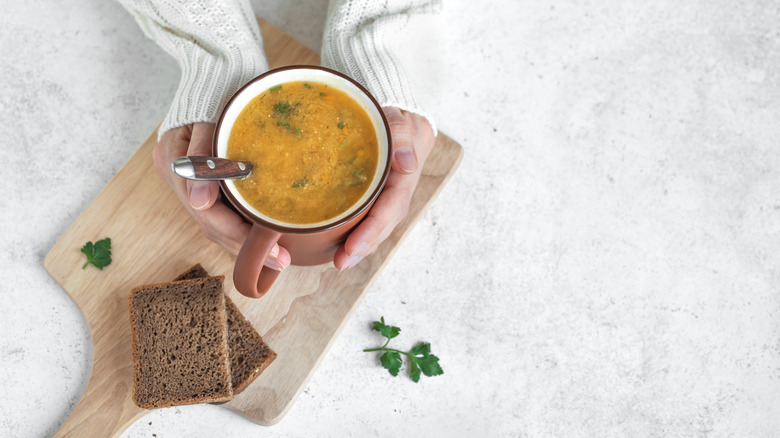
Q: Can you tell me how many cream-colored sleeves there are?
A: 2